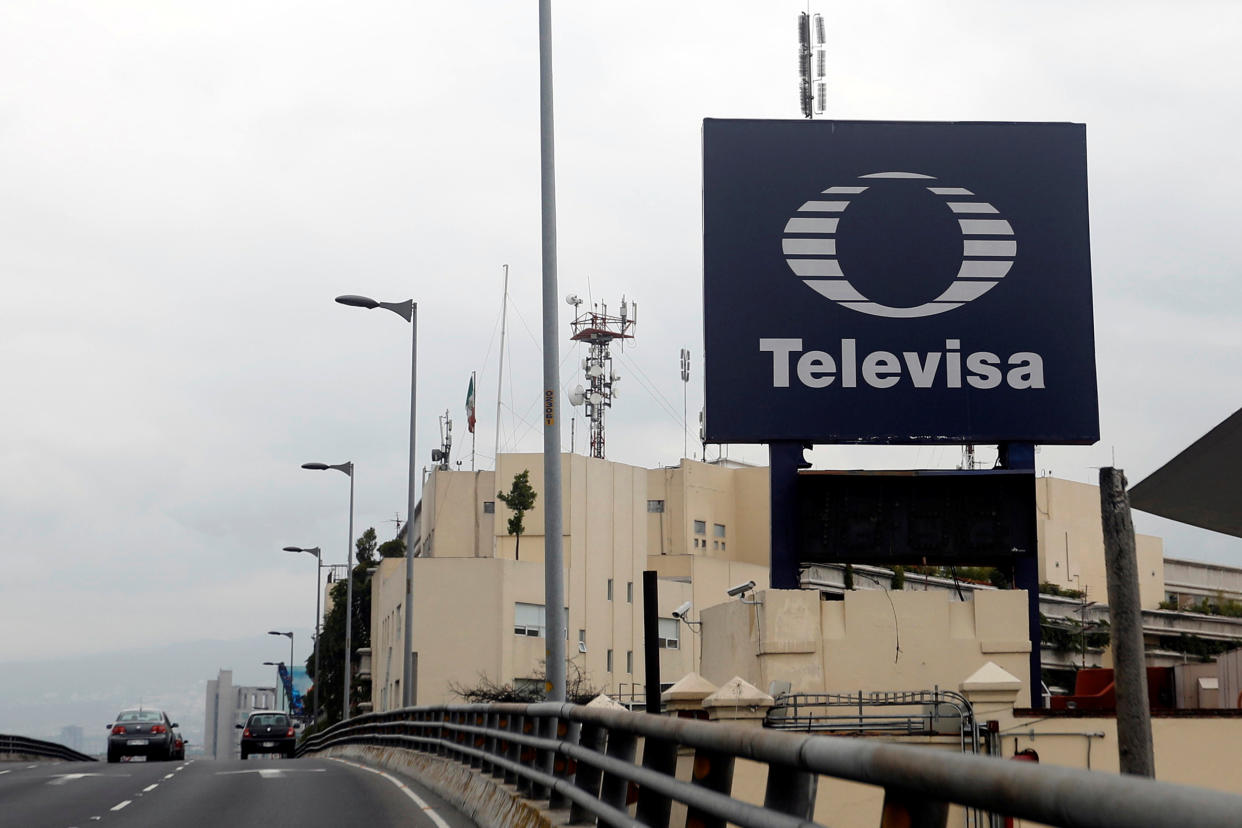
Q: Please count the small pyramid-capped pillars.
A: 4